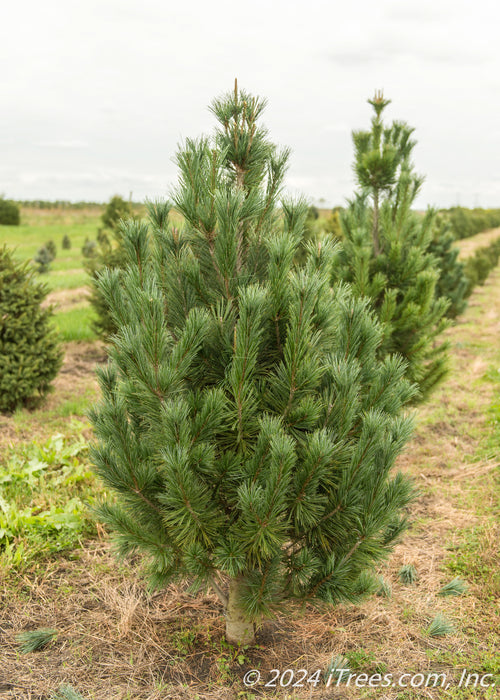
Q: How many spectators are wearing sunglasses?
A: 0